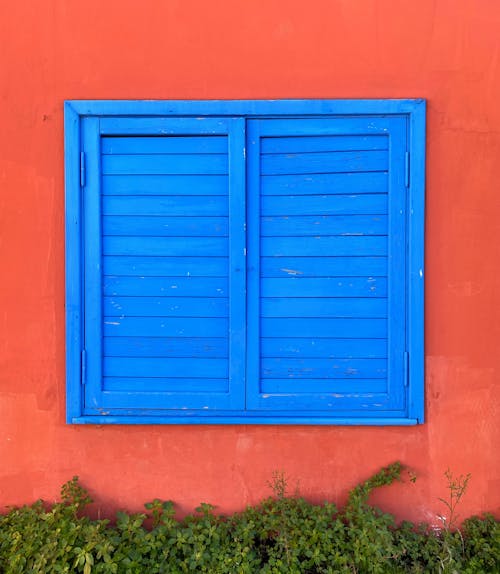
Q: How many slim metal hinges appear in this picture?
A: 4